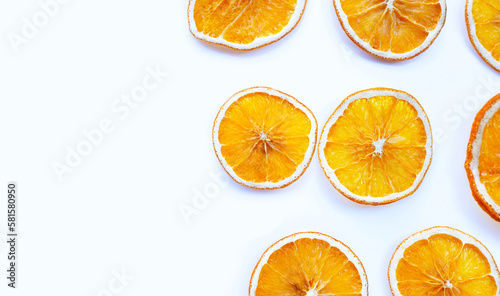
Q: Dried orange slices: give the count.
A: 8